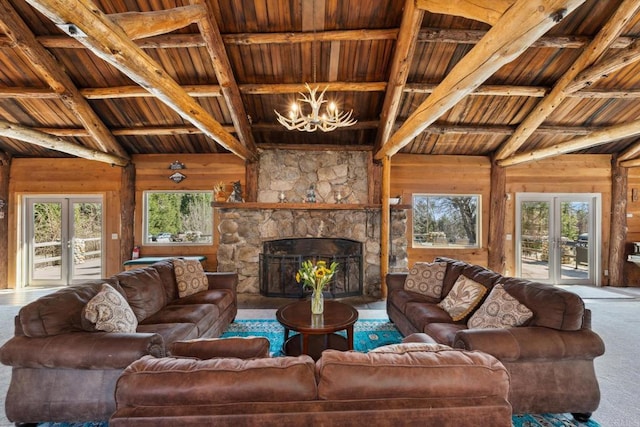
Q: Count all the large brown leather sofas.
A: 3